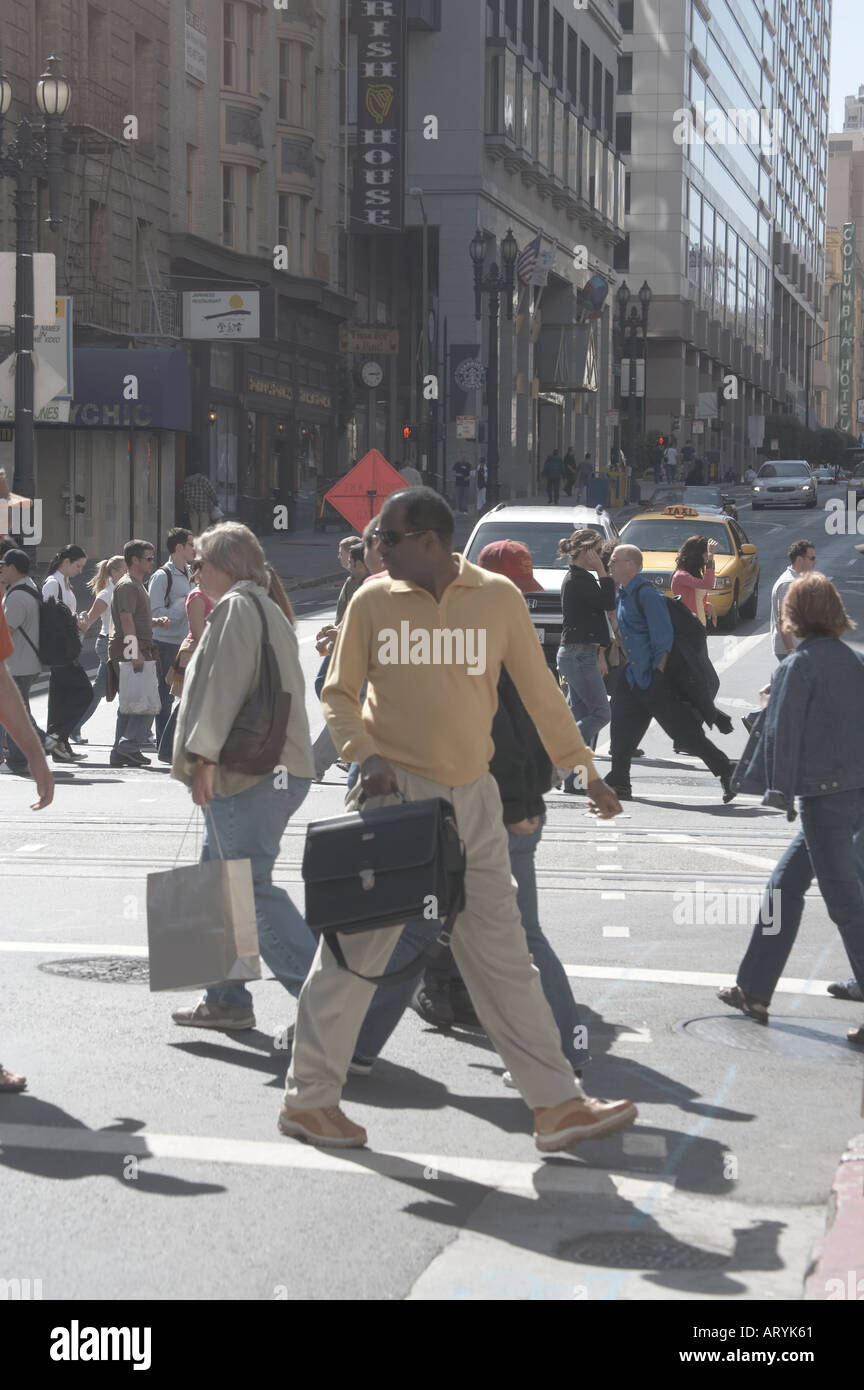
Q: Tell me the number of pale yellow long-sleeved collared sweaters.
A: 1